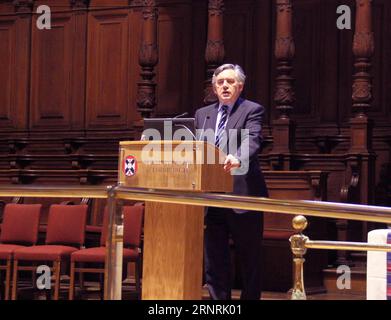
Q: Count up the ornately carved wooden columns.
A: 4